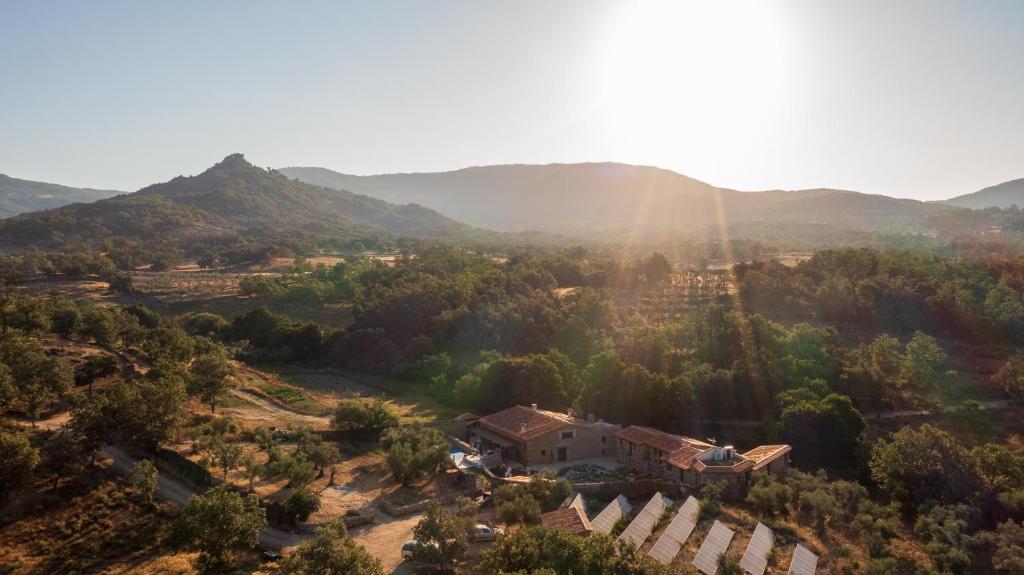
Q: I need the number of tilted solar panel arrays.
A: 7